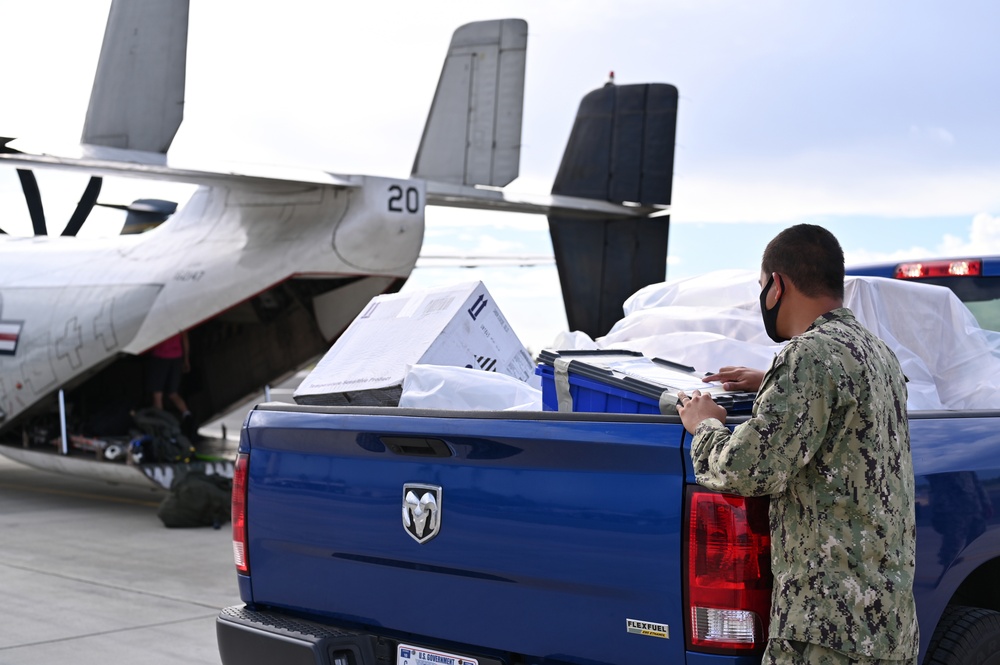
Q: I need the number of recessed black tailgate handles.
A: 1